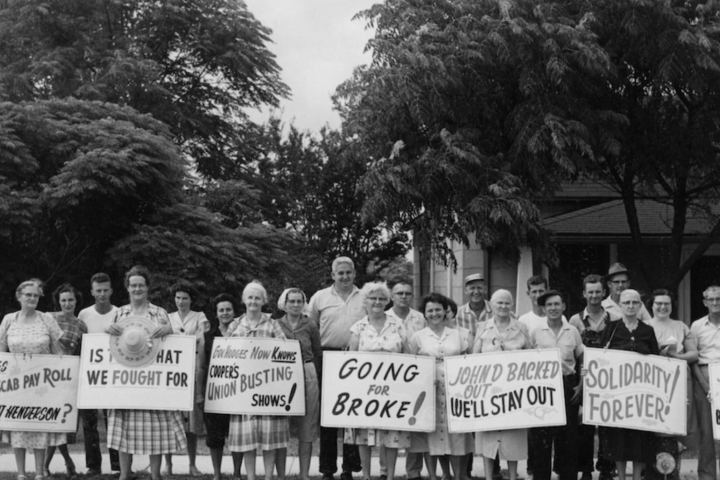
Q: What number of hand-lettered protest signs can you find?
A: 7